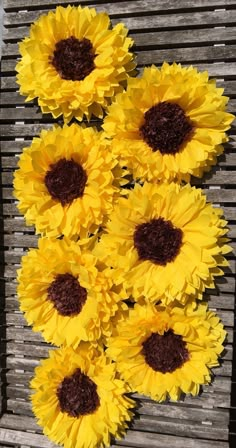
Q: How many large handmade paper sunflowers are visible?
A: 7